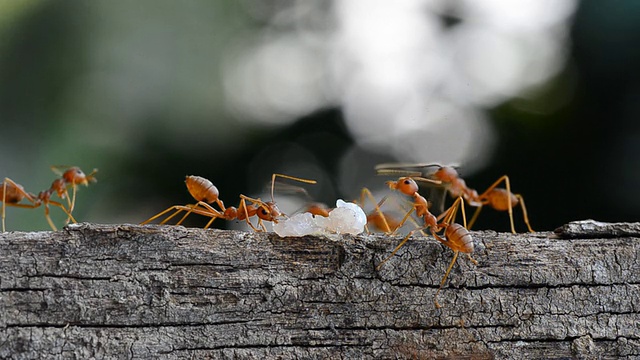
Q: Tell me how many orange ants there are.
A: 5